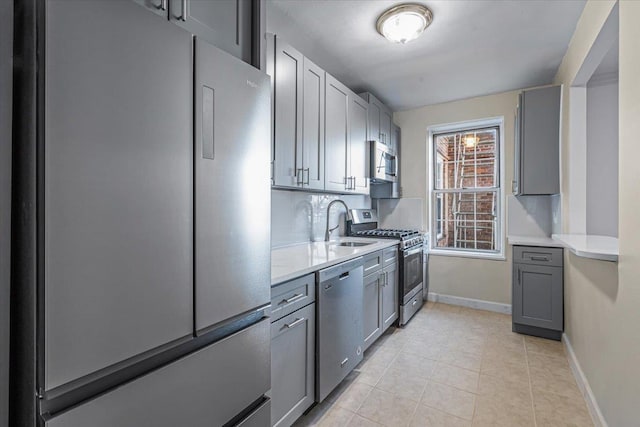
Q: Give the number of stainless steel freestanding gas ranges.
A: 1